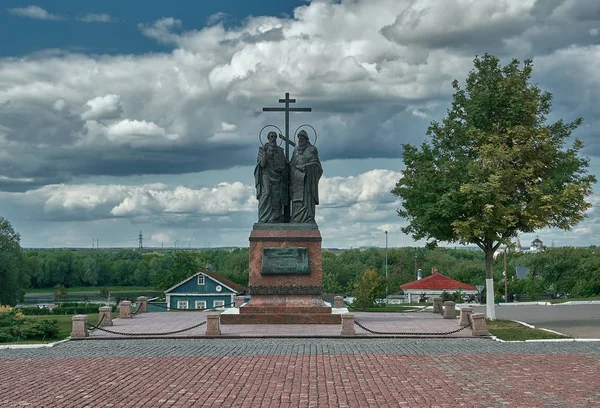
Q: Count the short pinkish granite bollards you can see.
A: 12